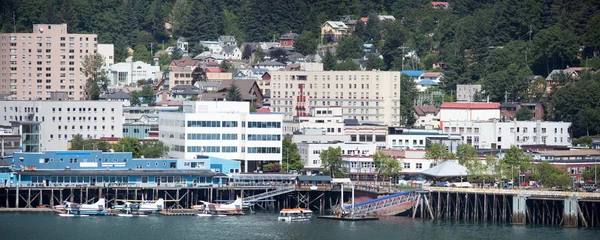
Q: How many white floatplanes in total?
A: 3